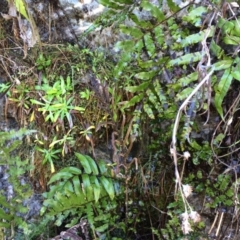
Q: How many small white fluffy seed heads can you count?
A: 4